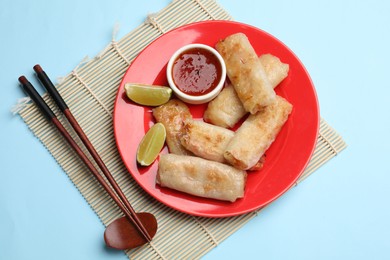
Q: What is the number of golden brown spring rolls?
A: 6